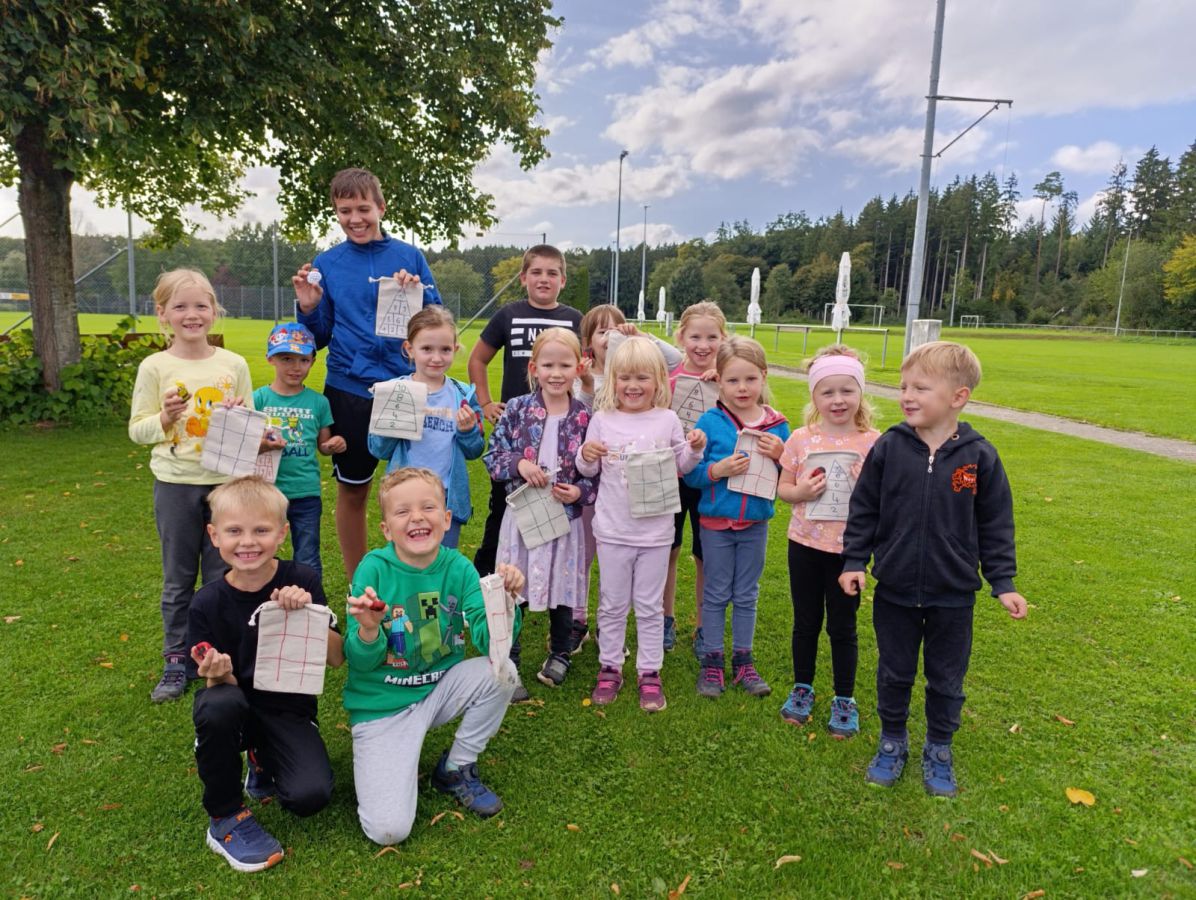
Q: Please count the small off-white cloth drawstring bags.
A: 12